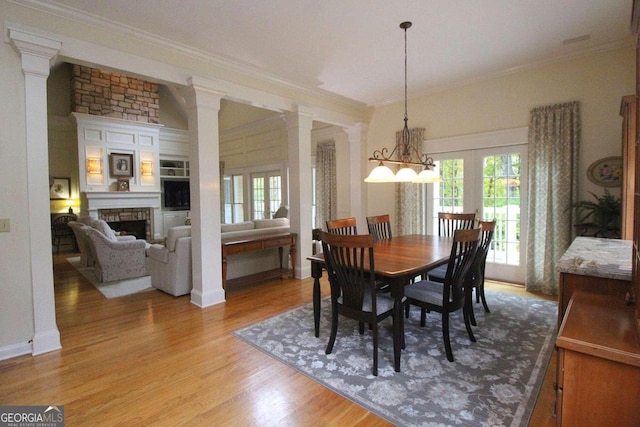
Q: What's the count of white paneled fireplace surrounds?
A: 1